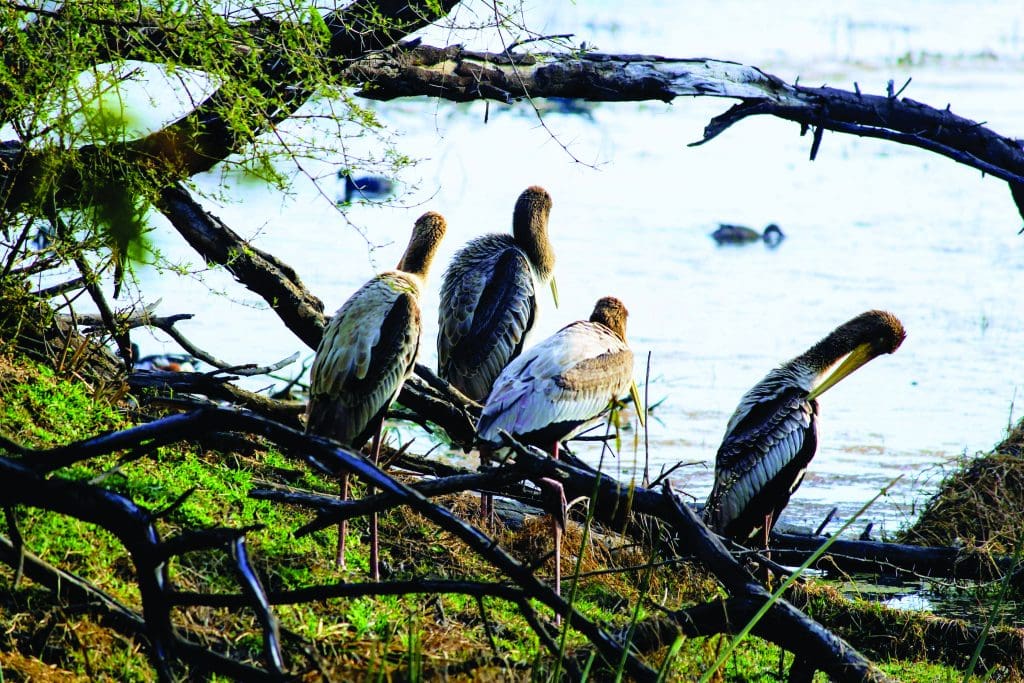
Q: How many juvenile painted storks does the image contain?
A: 4